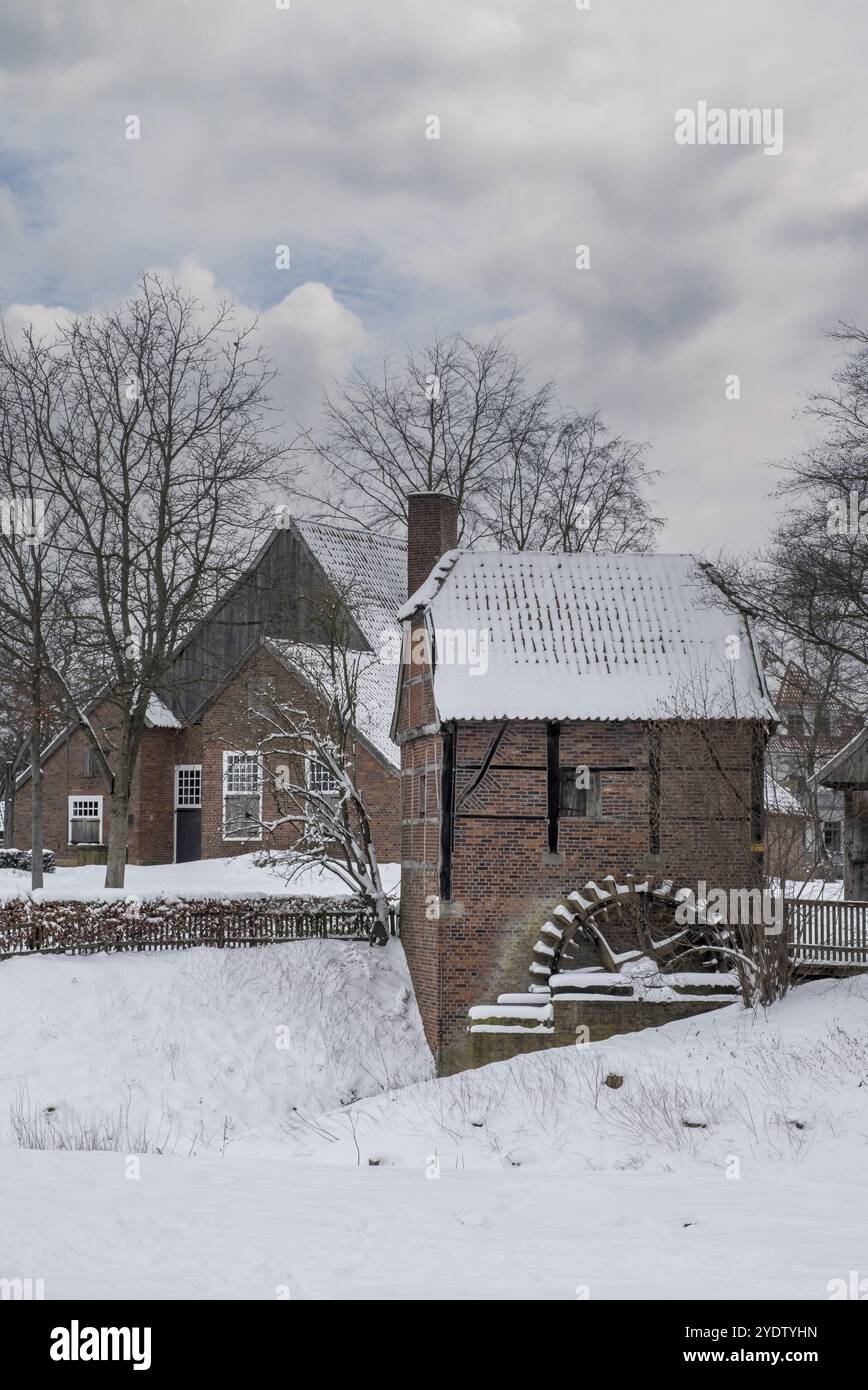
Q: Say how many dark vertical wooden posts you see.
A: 4